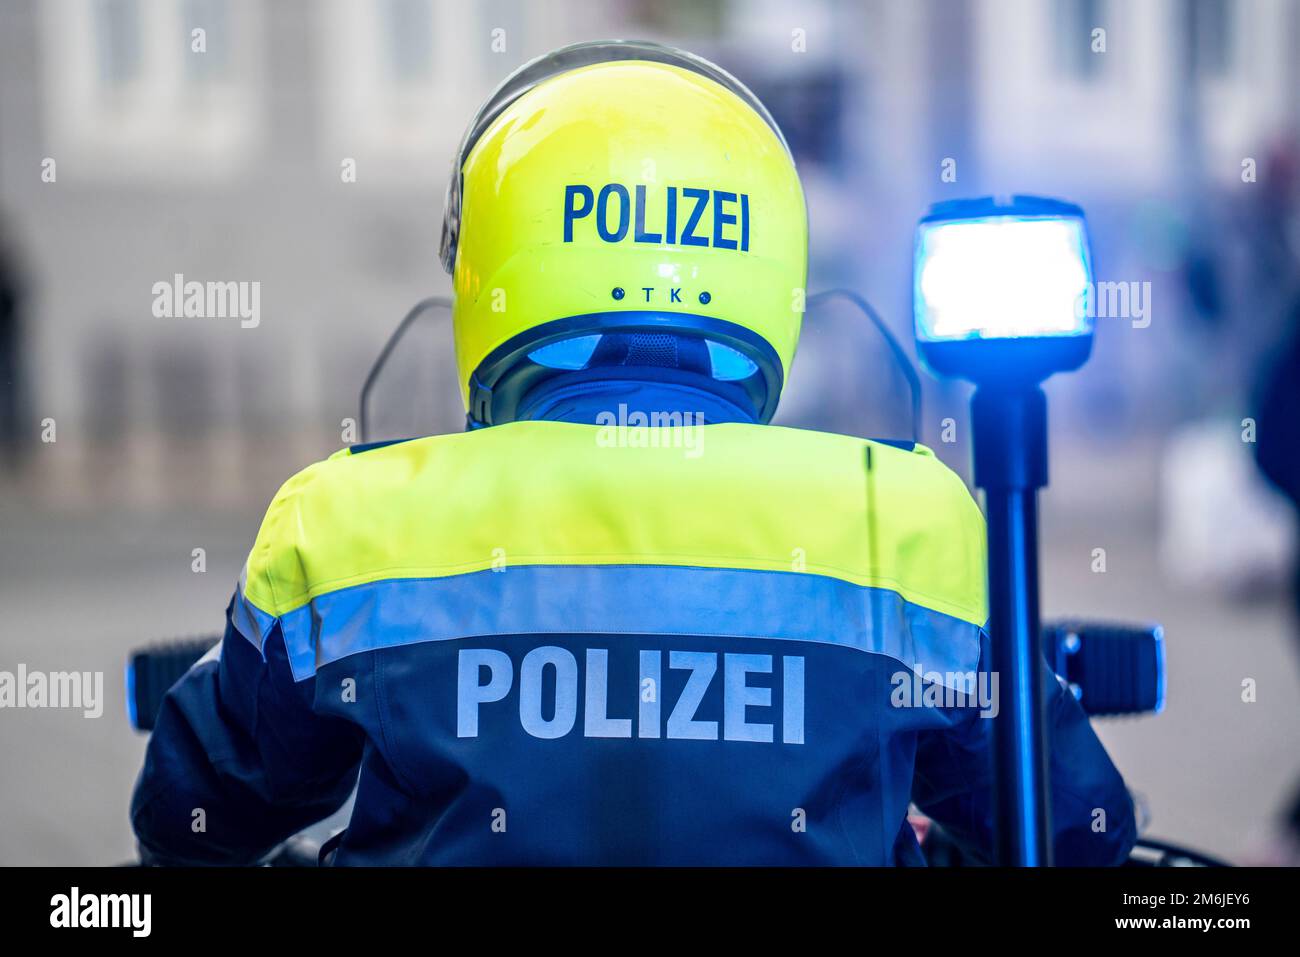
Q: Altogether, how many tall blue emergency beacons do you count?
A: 1